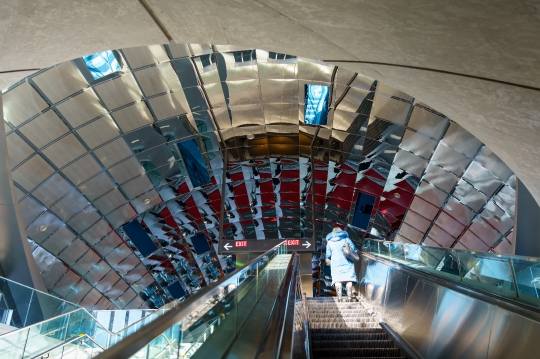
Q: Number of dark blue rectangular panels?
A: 5